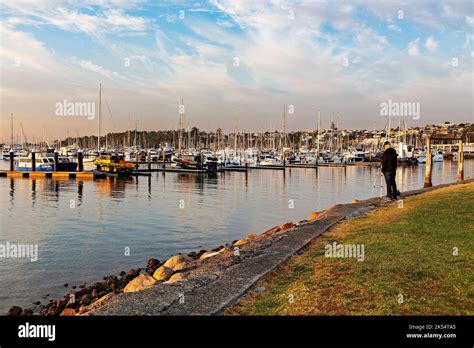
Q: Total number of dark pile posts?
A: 4